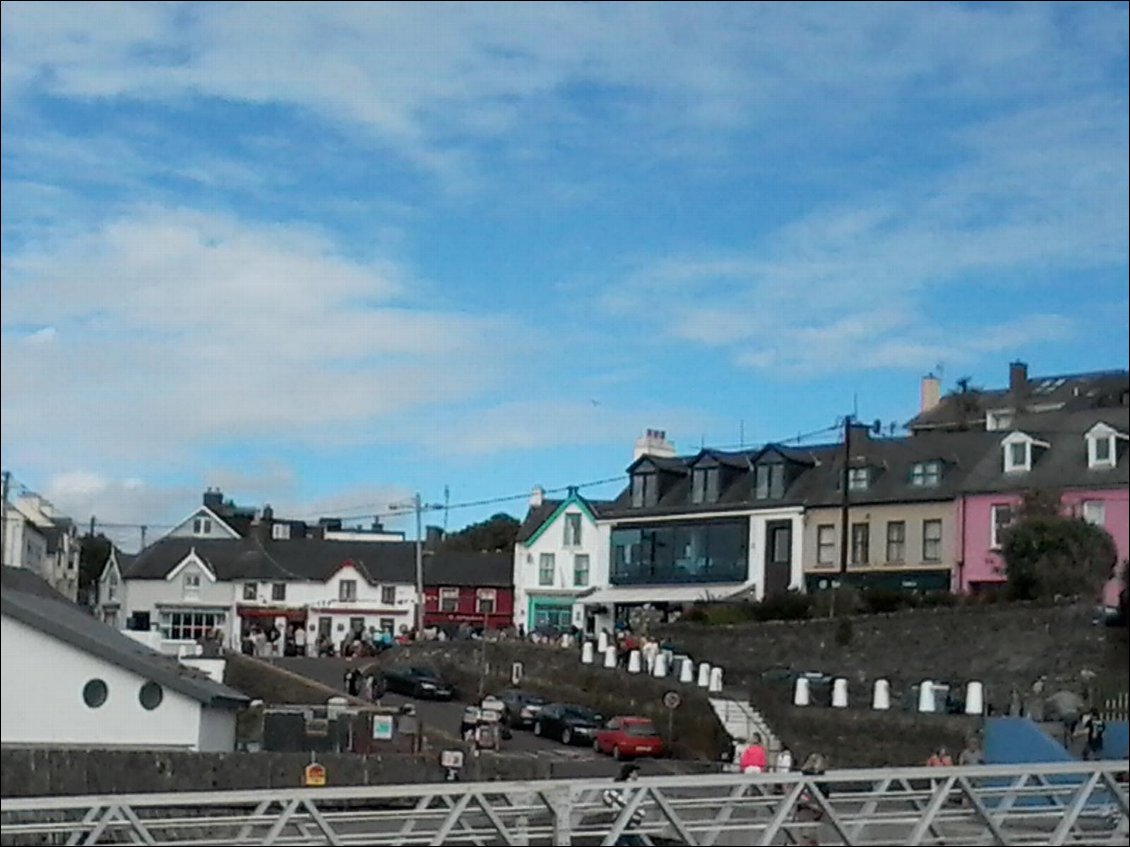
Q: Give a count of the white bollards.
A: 13